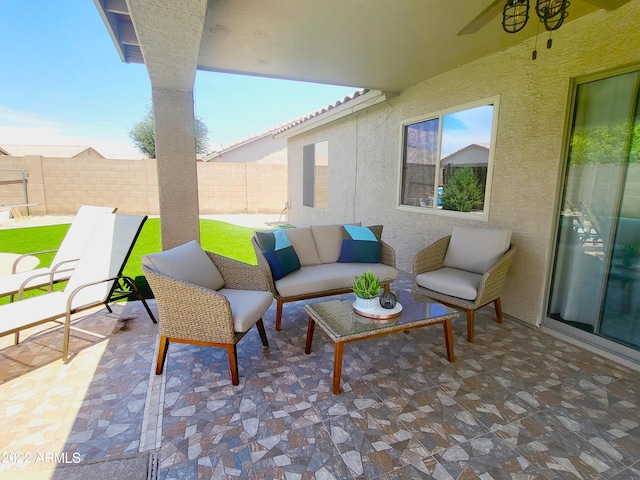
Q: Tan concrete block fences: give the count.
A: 1